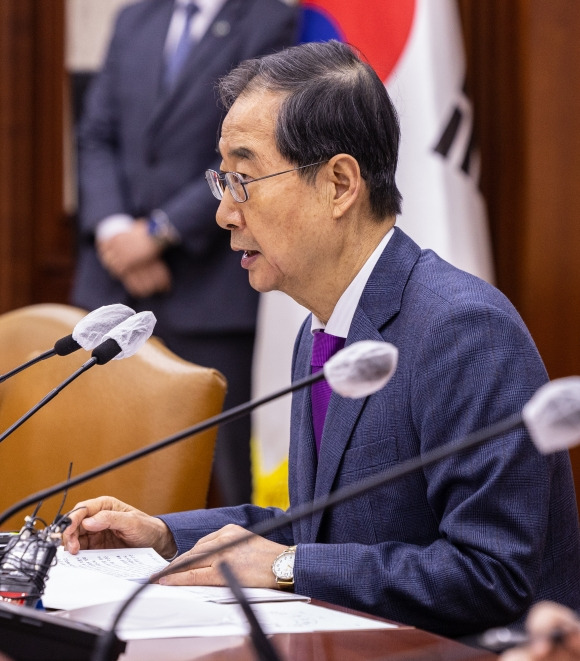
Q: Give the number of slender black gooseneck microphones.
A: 4